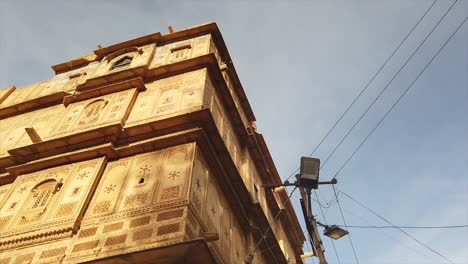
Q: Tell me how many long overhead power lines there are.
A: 3